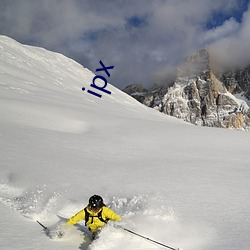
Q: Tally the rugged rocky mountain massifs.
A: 1